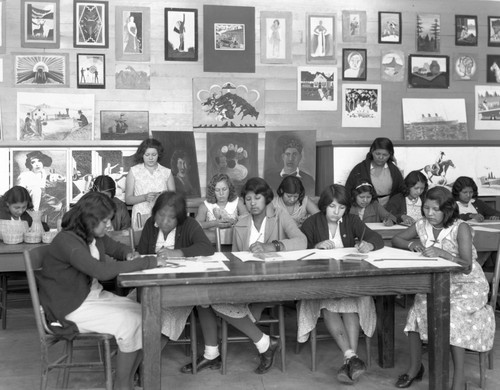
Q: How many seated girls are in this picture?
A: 12